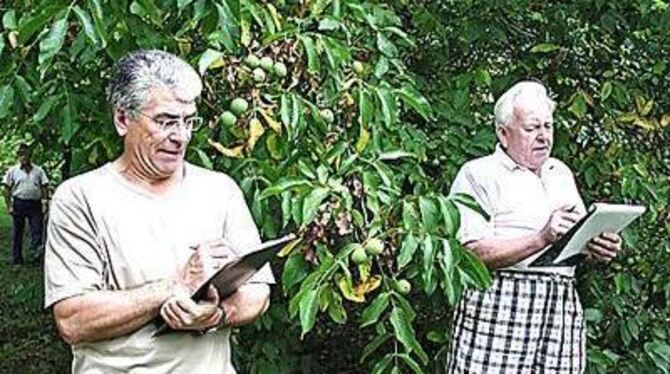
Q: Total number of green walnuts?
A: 11